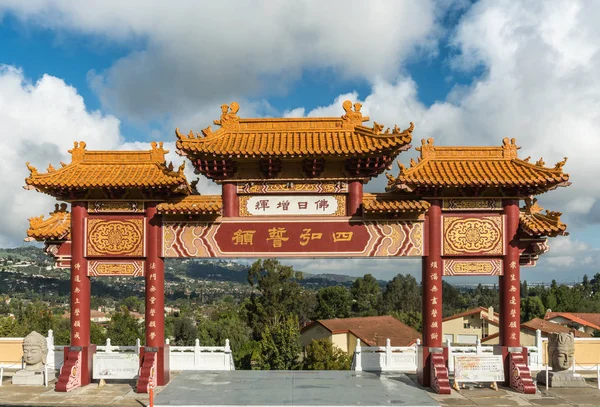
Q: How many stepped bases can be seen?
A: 4